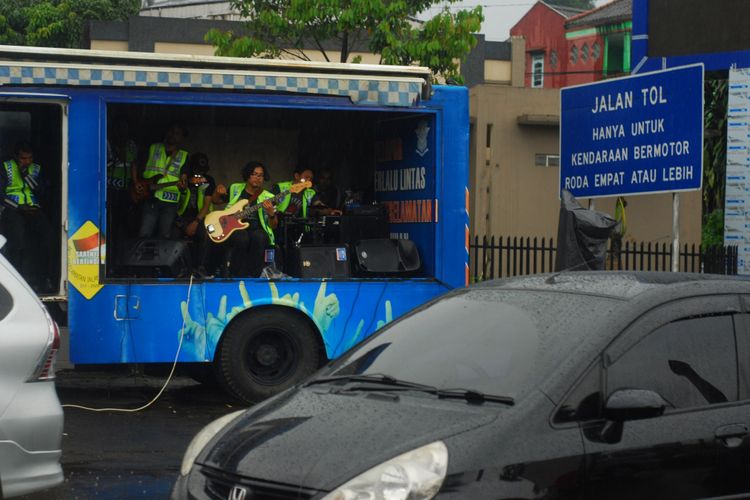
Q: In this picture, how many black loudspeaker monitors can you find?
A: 3